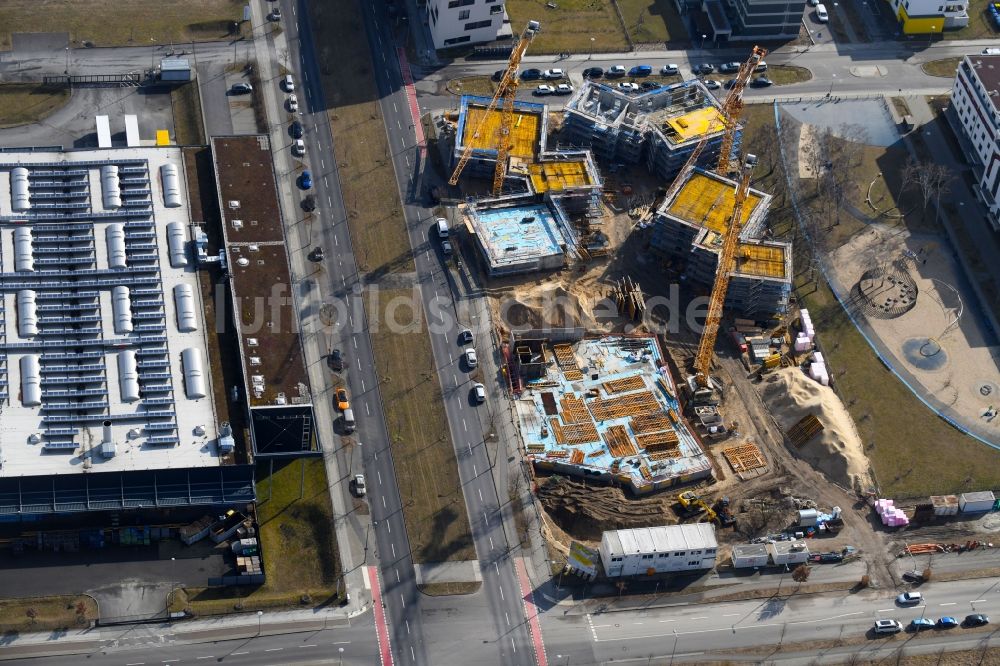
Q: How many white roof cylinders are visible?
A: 12